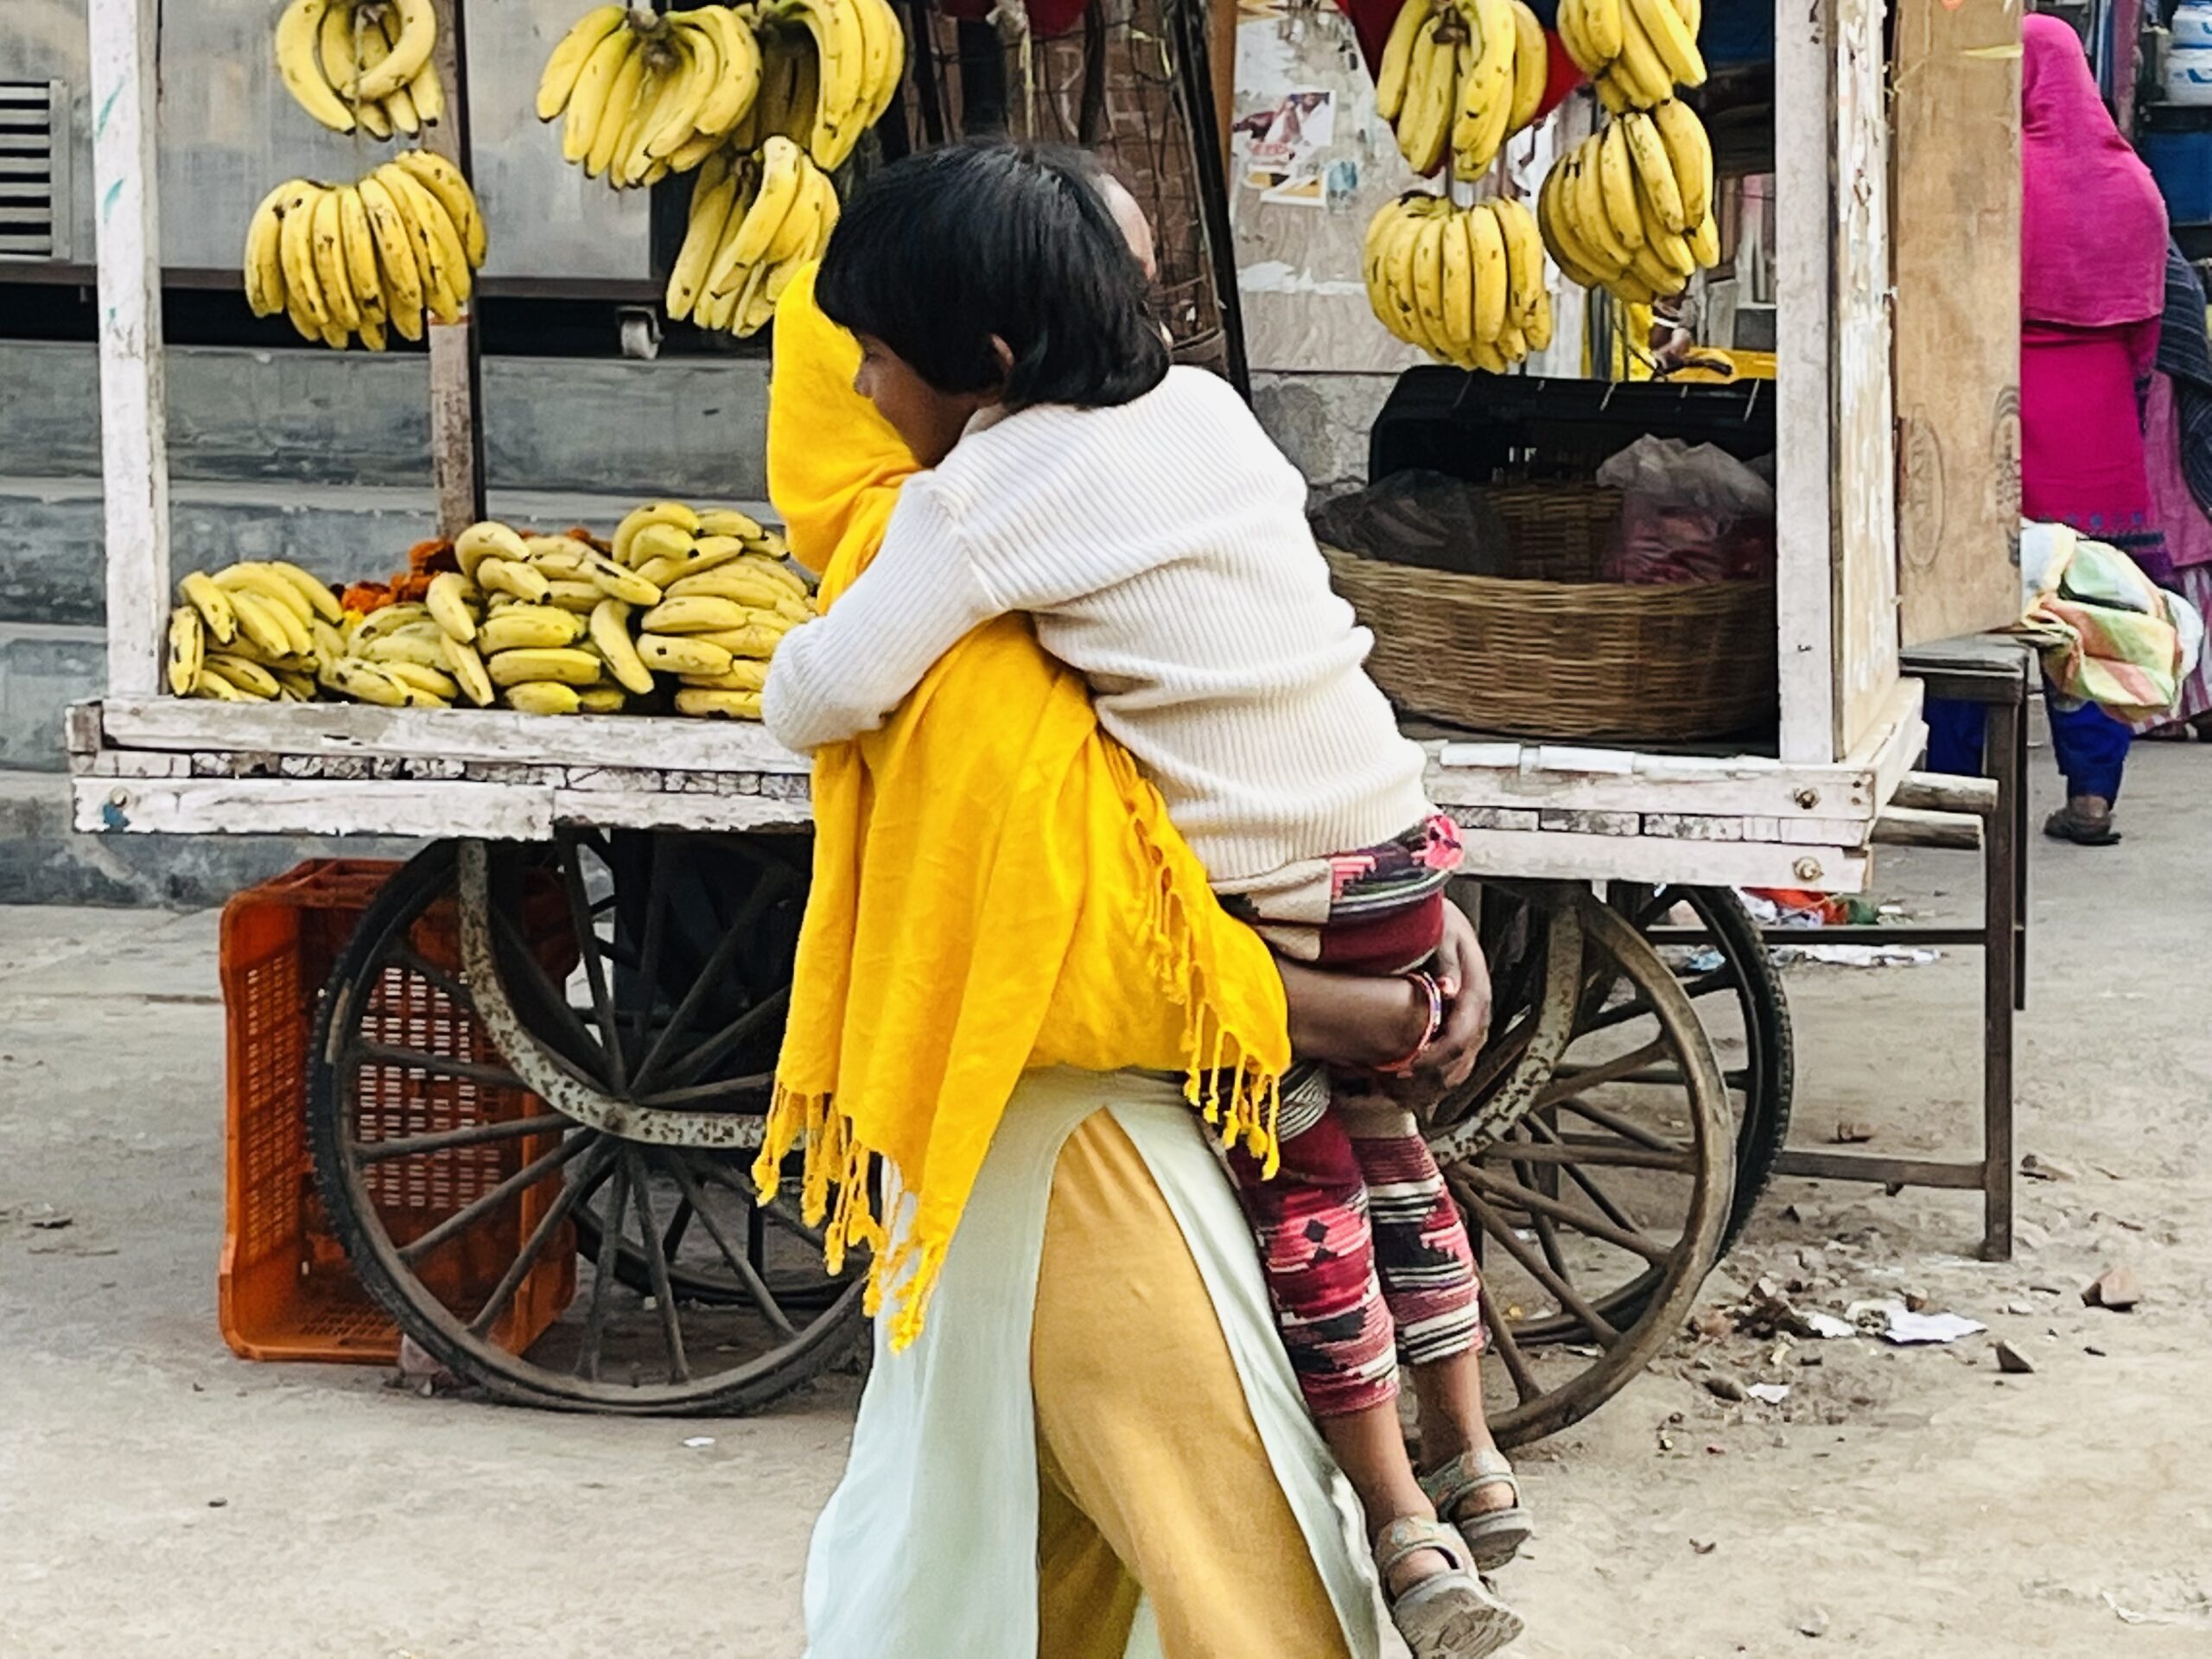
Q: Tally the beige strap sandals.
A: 2